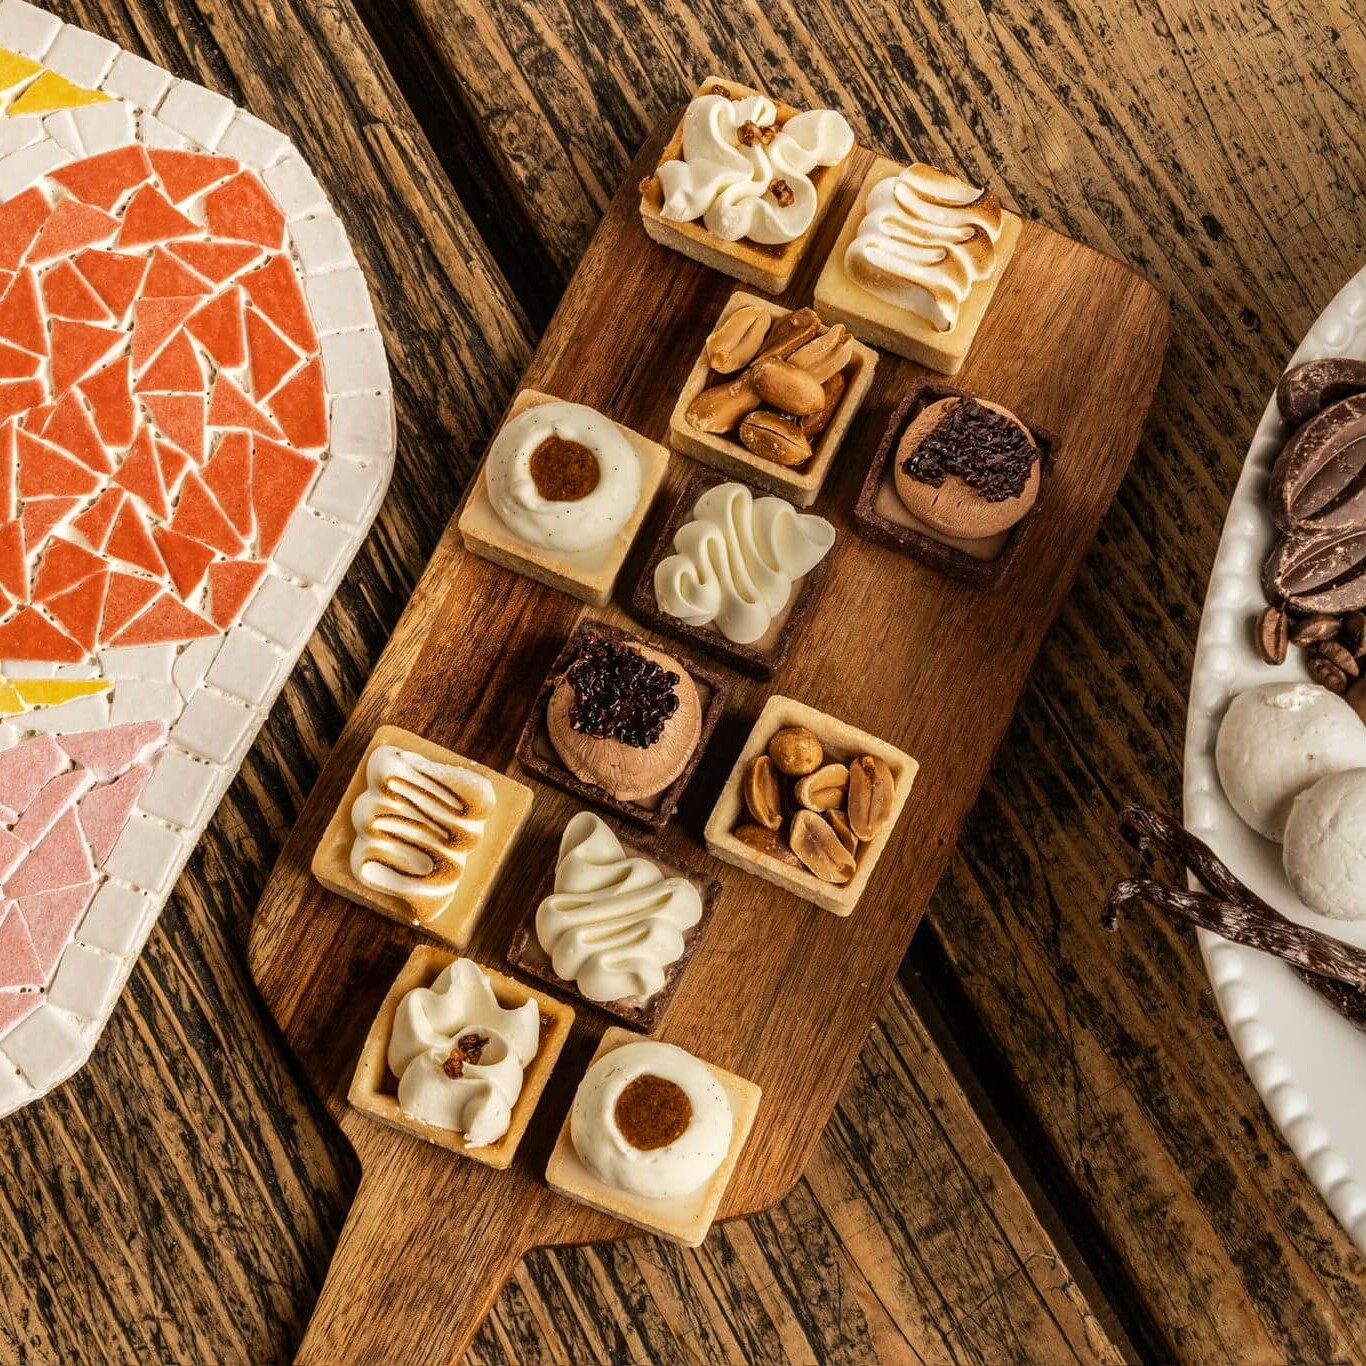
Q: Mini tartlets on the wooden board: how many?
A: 12